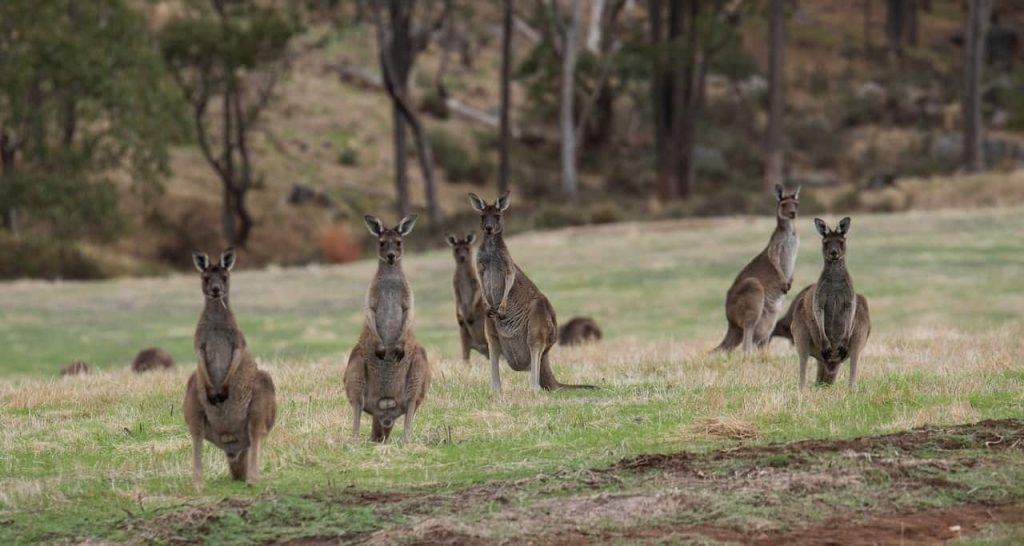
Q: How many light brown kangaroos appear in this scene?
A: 6